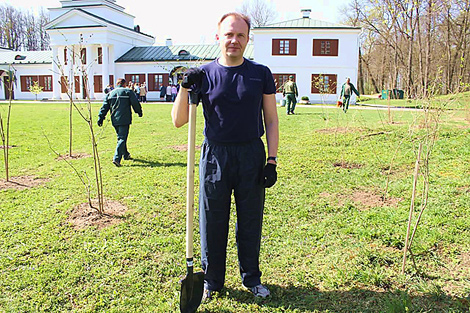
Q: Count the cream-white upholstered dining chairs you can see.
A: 0